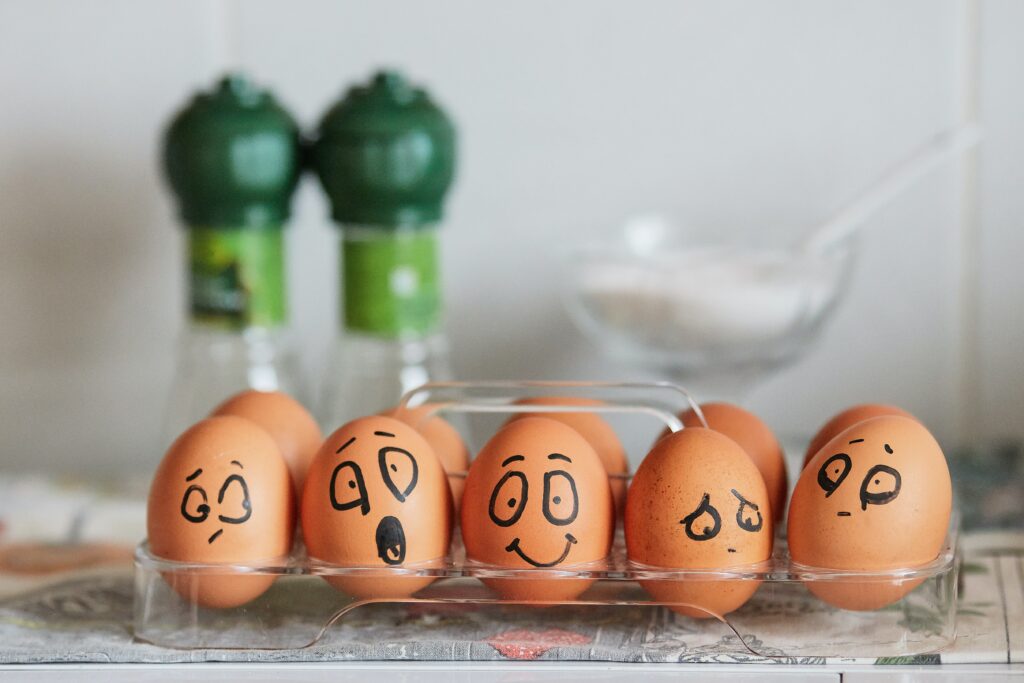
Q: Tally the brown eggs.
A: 10